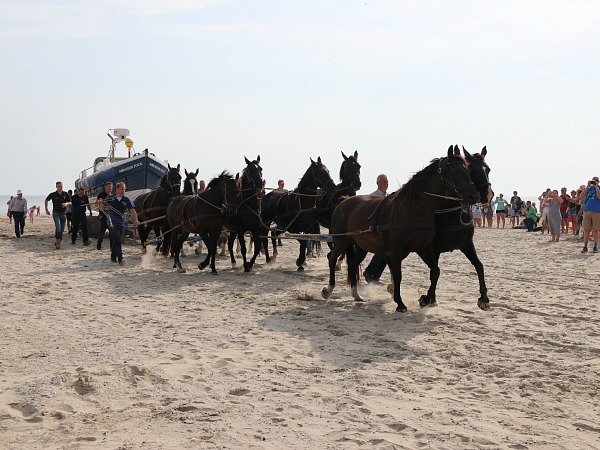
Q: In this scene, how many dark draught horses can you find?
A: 8